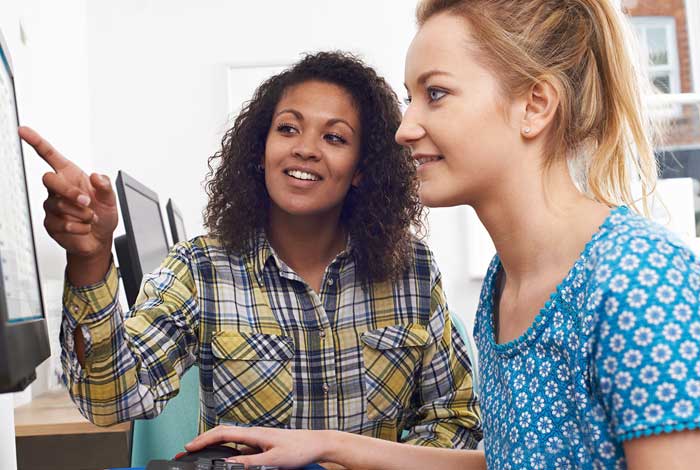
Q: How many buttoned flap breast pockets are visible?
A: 2